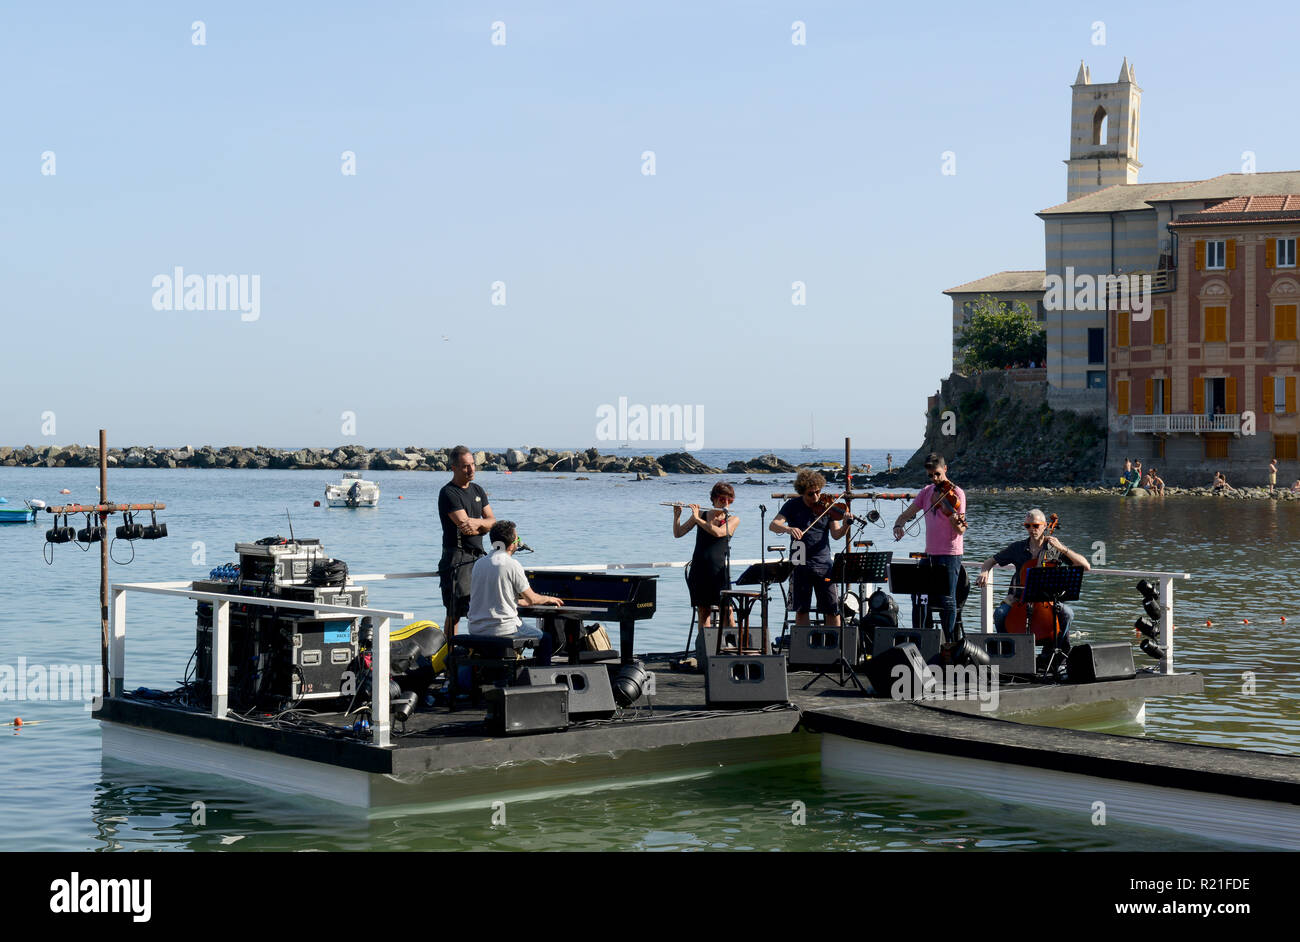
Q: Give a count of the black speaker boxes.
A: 9